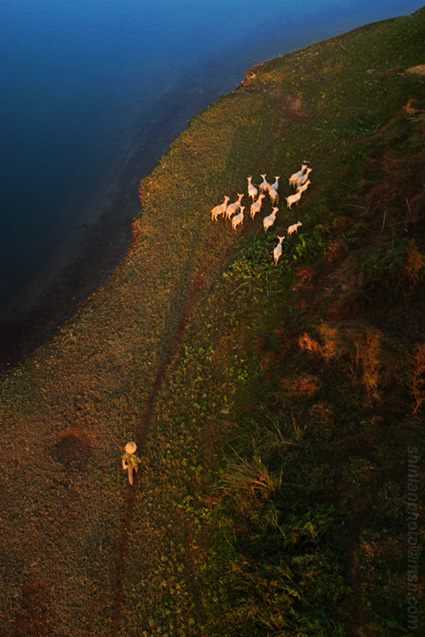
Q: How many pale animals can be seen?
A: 15